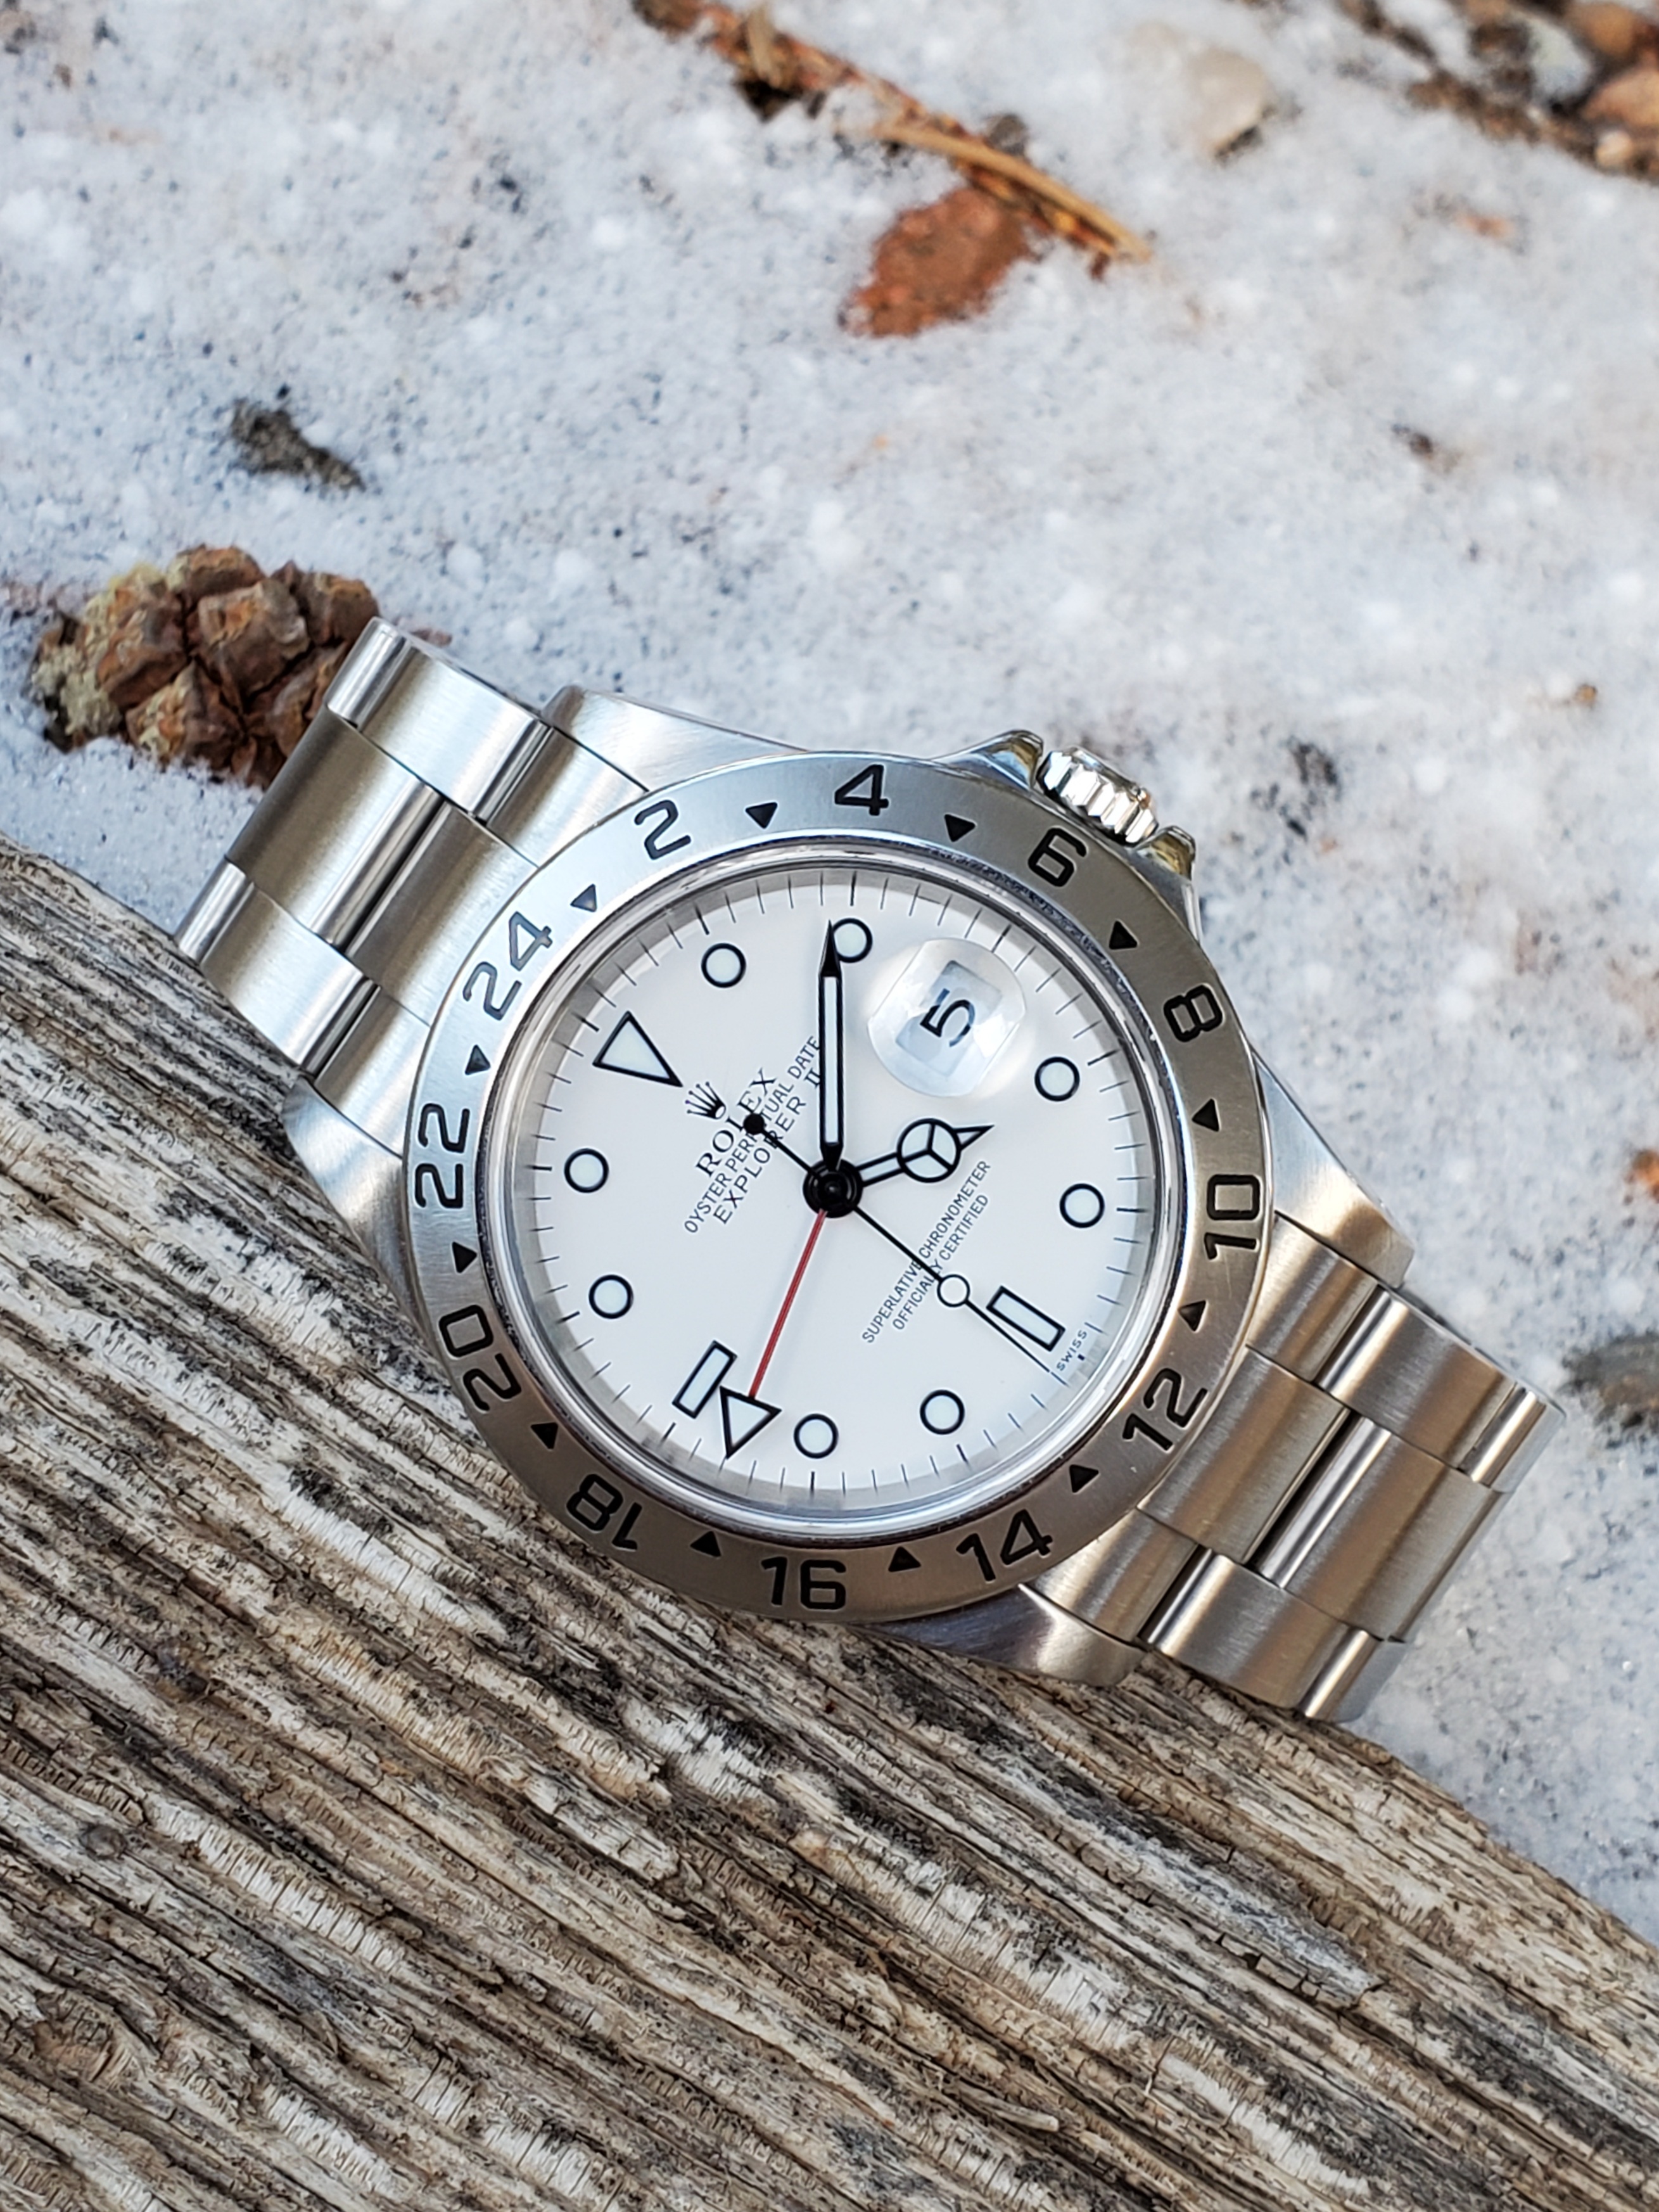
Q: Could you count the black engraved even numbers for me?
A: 12